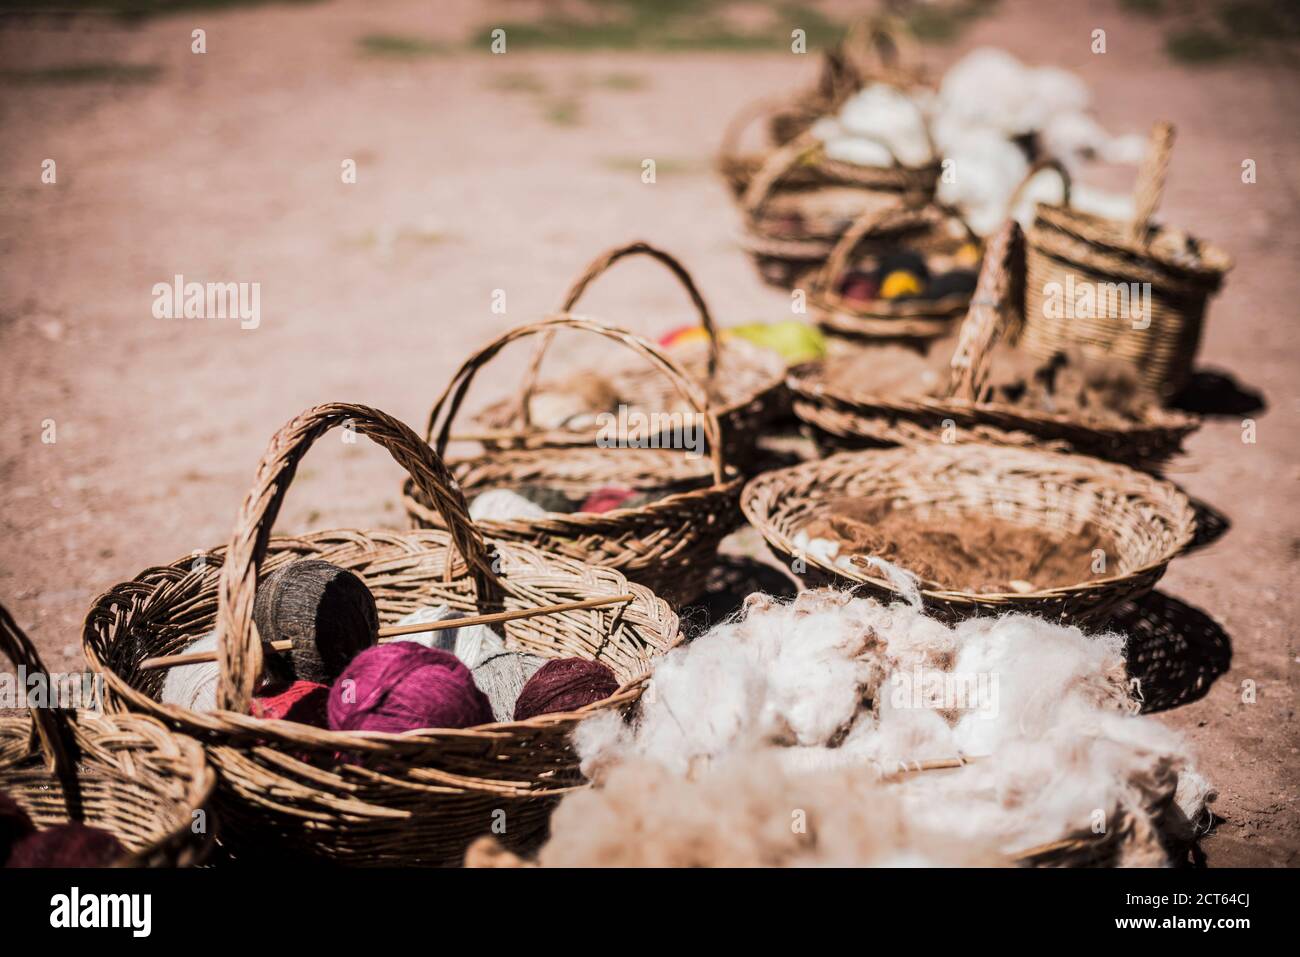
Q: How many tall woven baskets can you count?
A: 1